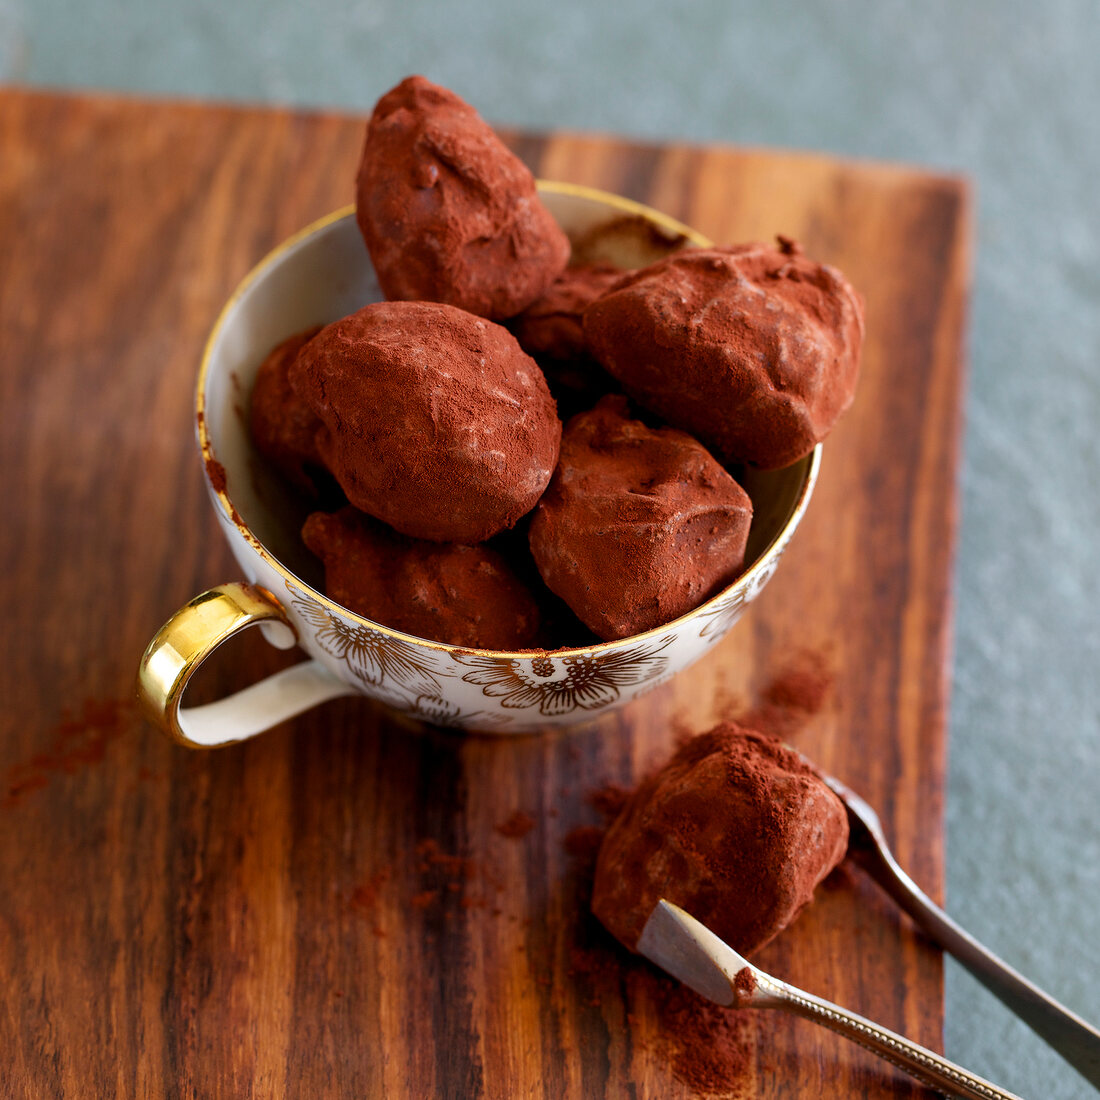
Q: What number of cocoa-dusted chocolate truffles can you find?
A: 8